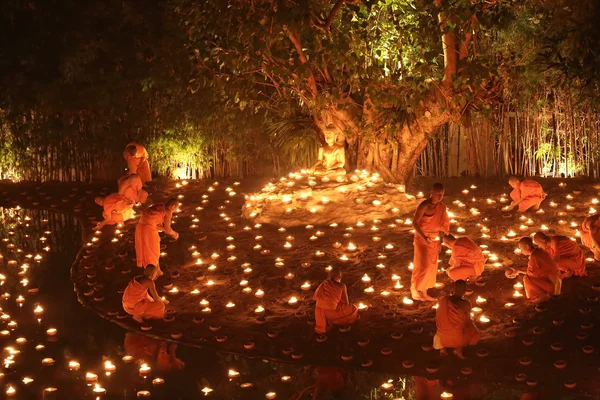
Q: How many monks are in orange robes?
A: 13